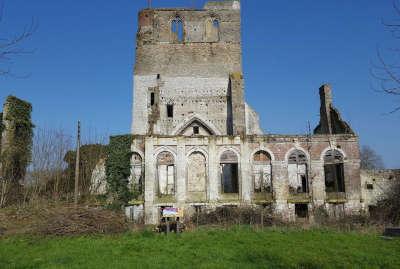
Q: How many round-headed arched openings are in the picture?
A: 7